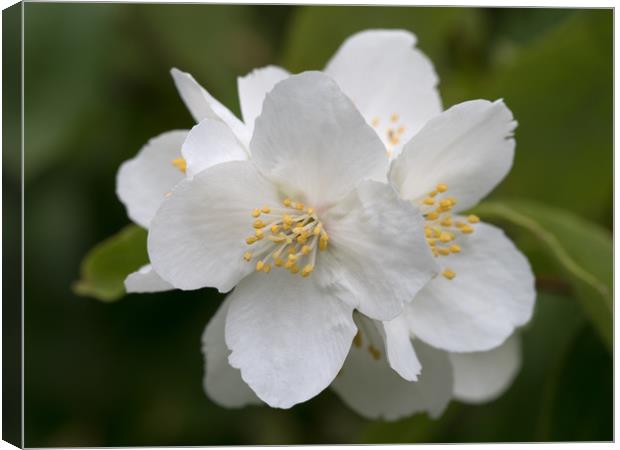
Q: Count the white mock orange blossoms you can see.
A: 5